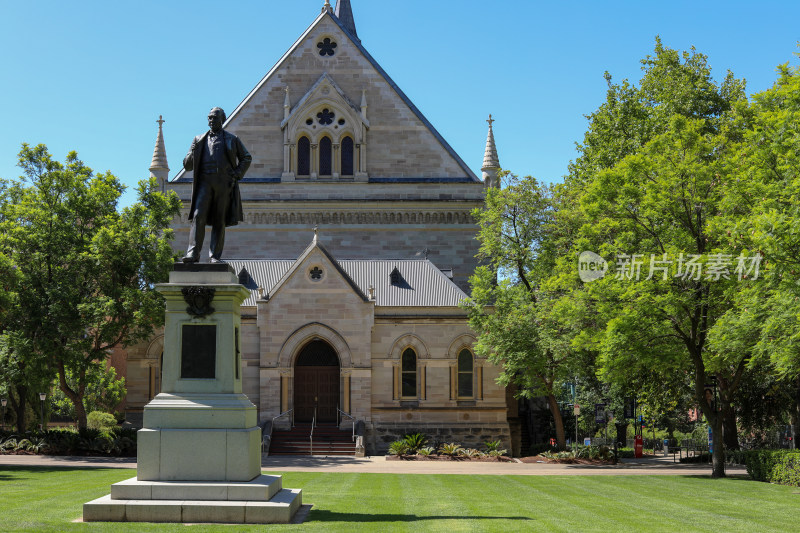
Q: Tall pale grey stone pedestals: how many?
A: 1